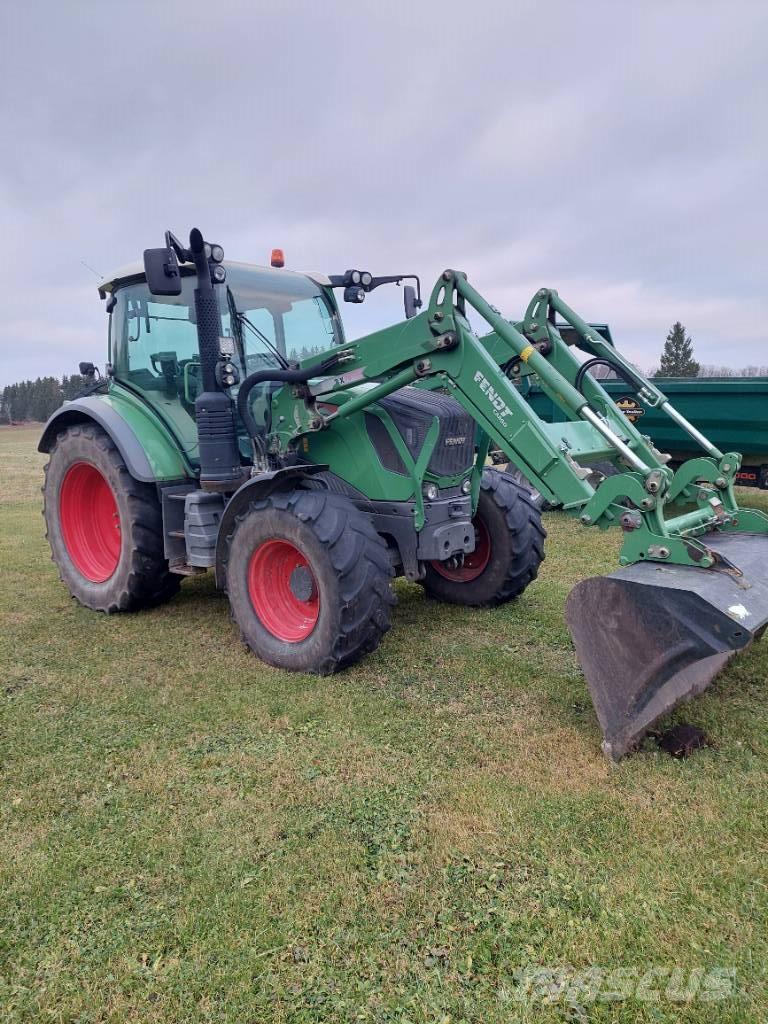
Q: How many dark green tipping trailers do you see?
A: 1